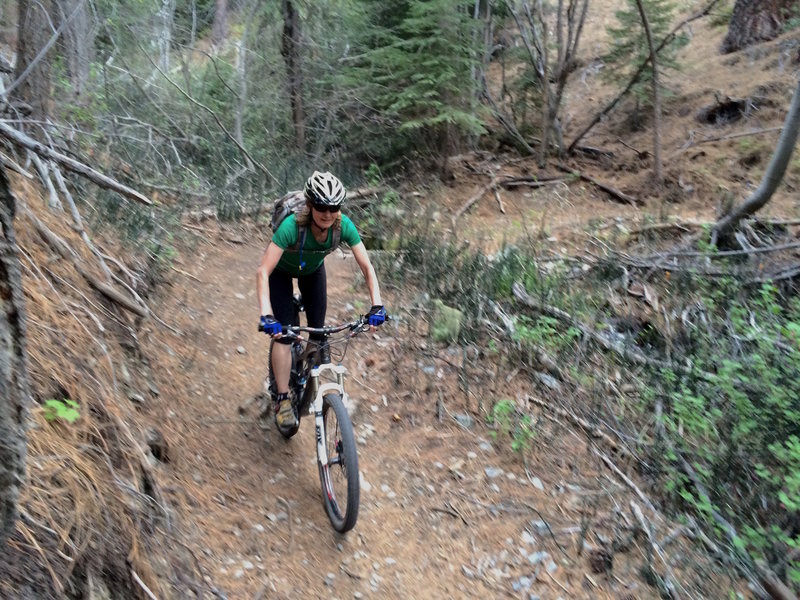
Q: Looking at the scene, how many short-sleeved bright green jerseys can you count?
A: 1